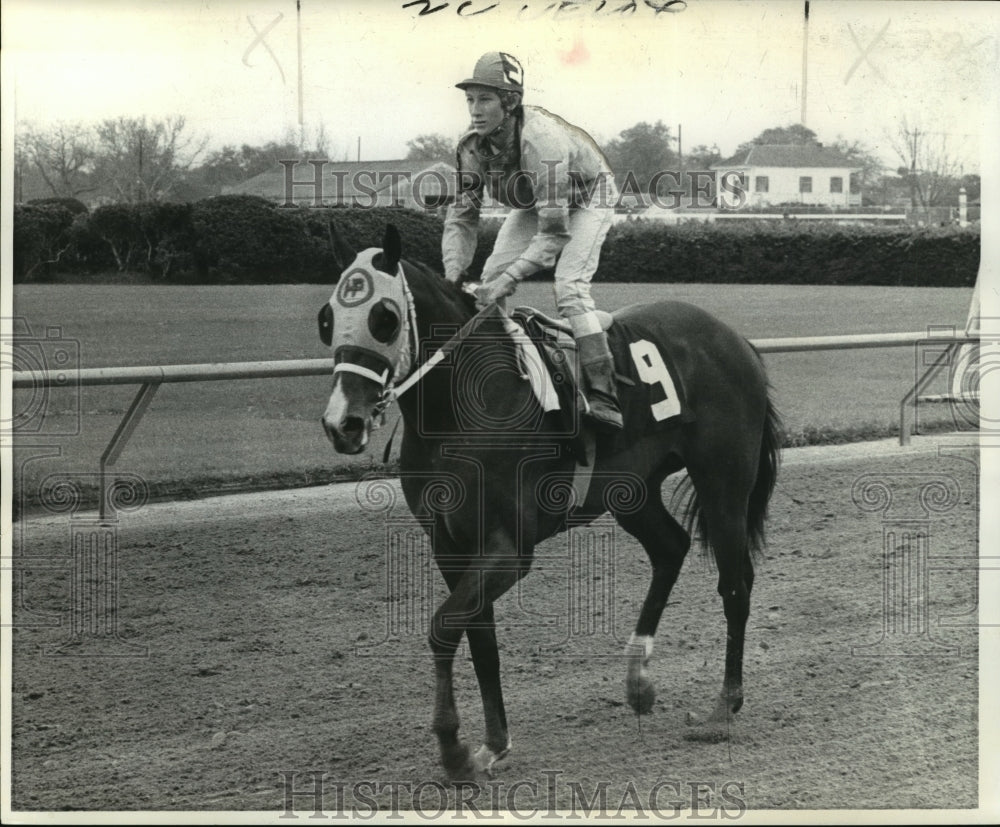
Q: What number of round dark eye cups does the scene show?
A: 2